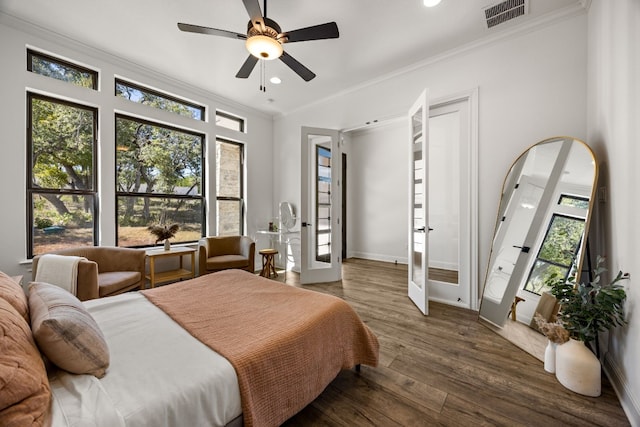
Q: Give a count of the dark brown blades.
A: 5